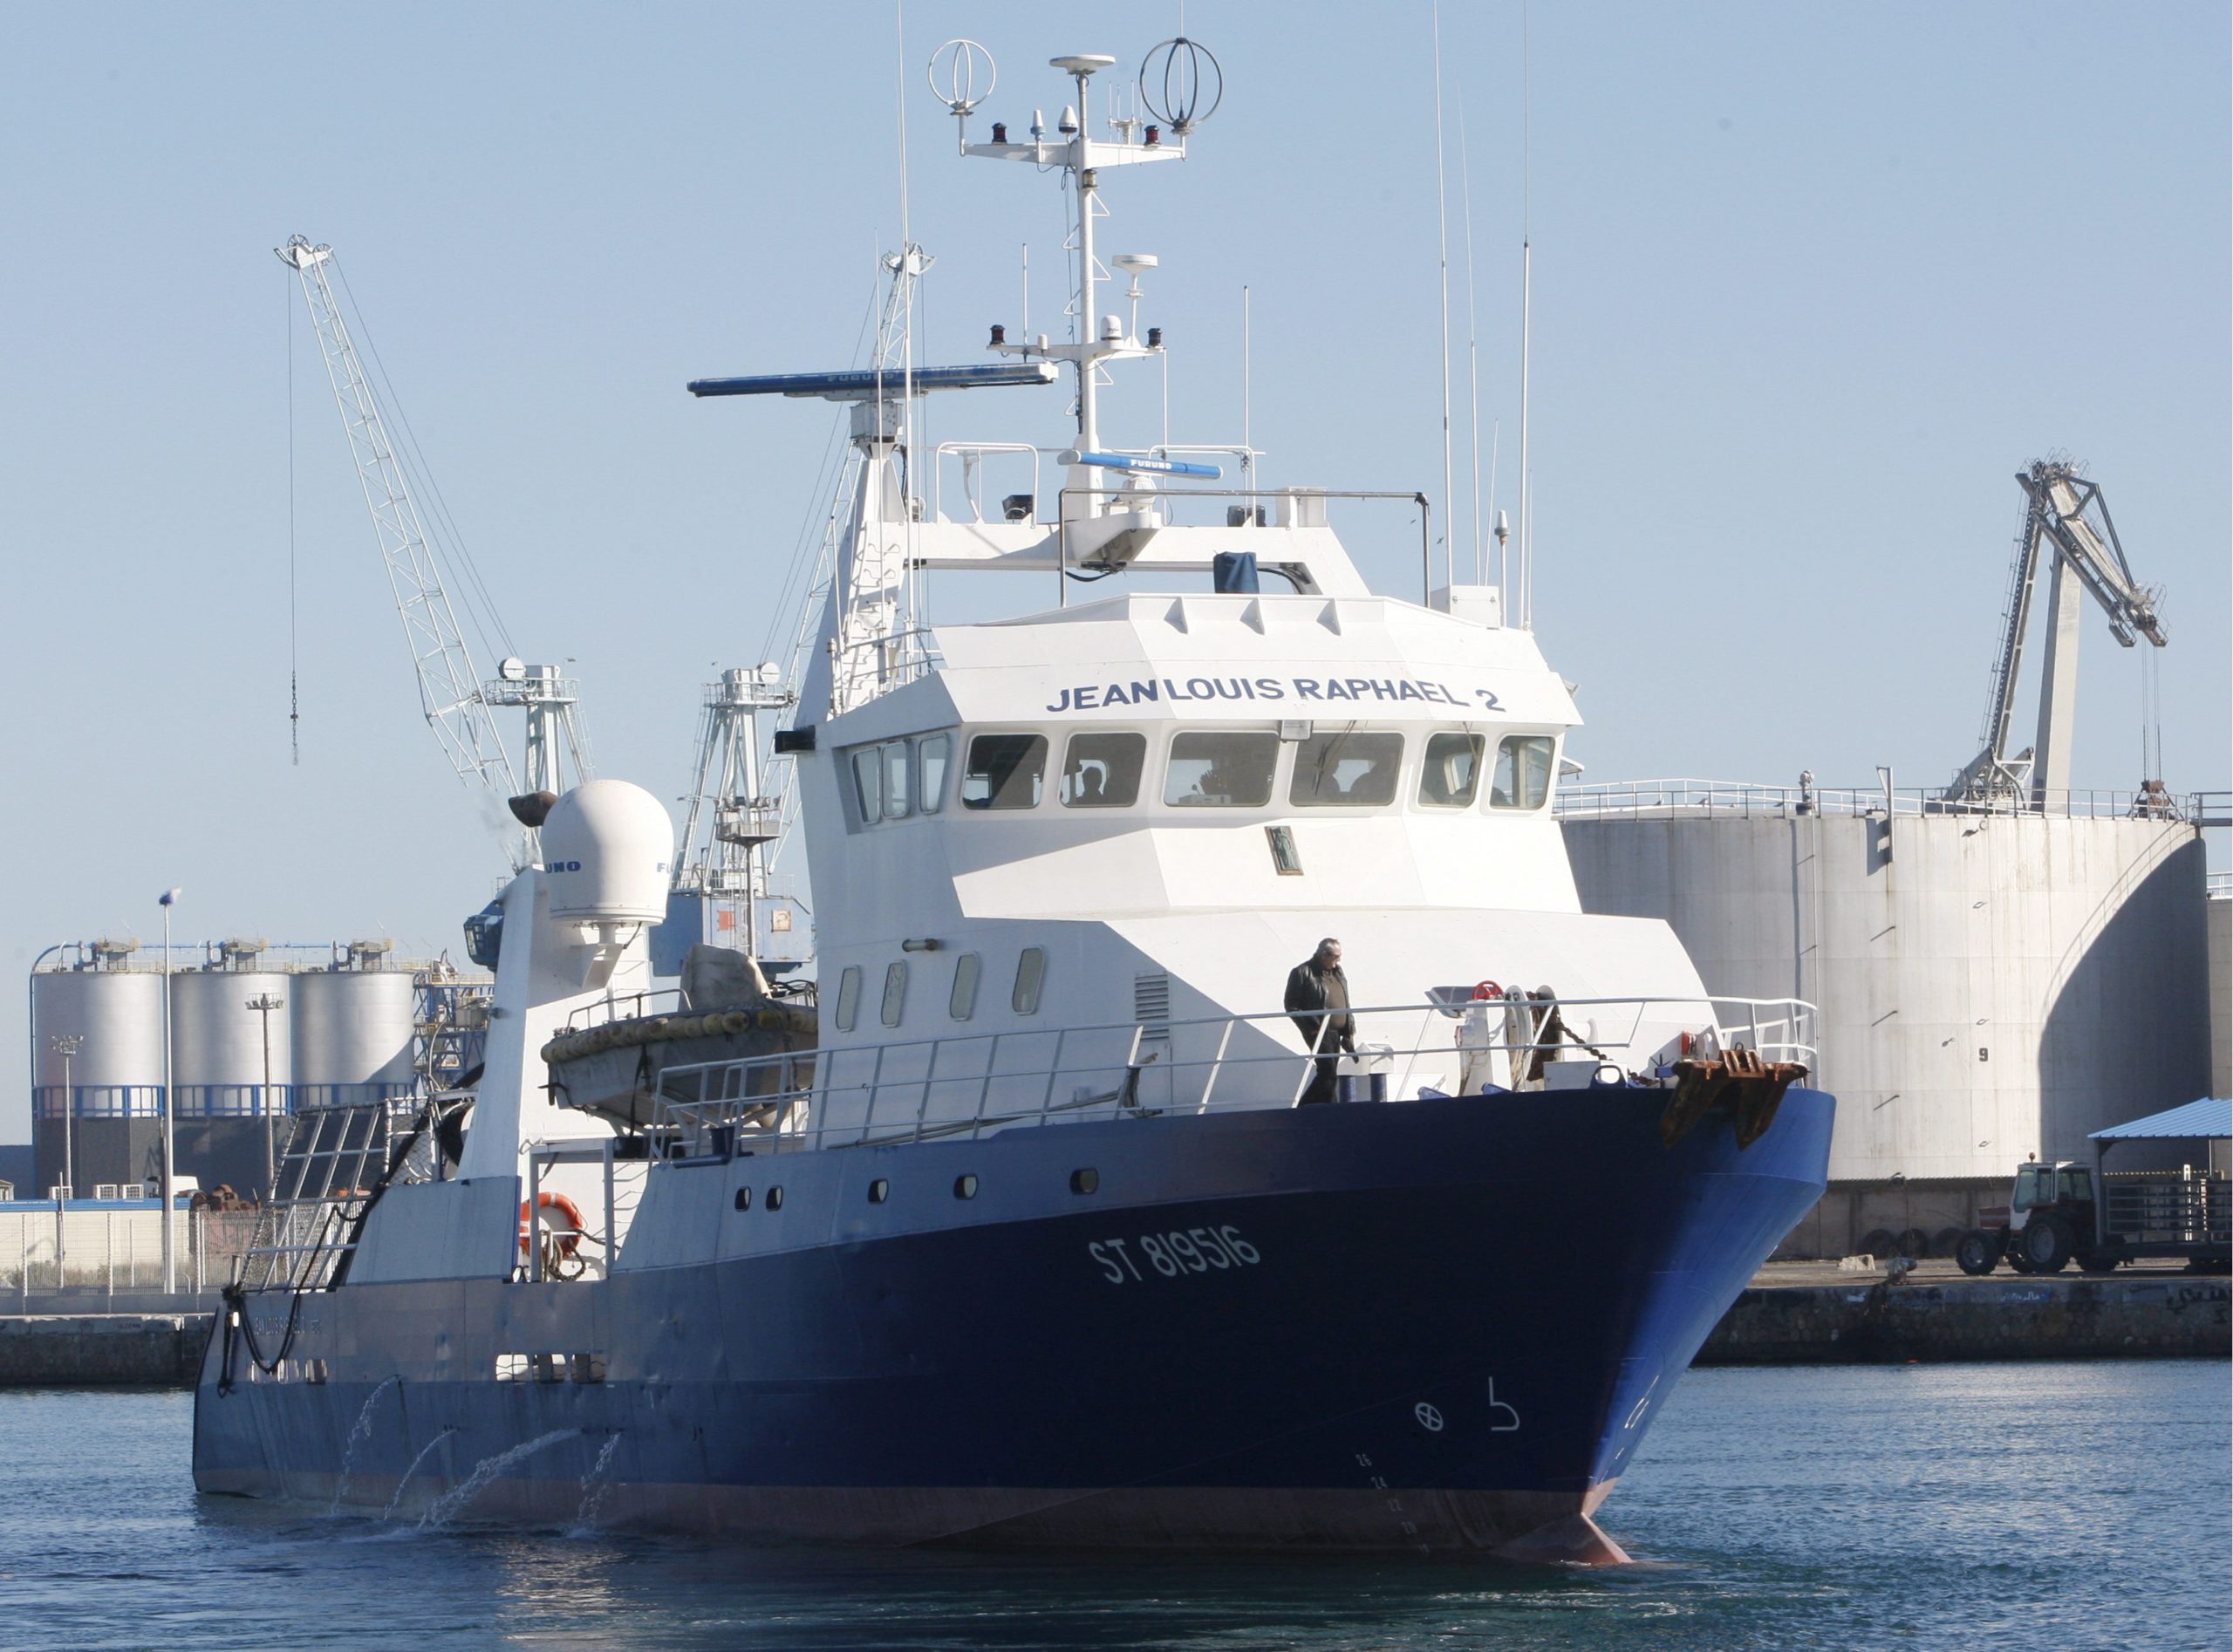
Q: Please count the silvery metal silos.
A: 3